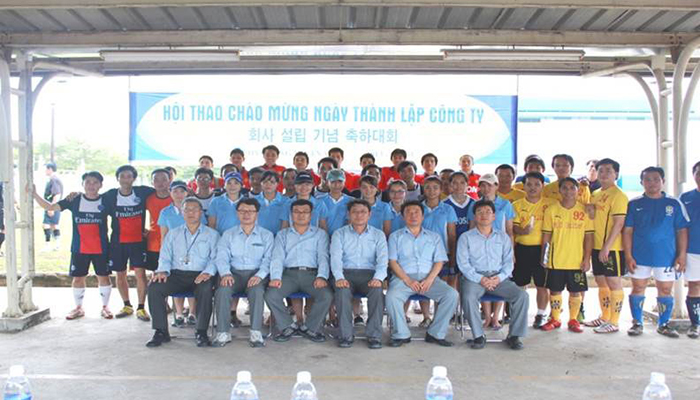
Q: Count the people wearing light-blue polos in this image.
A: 9